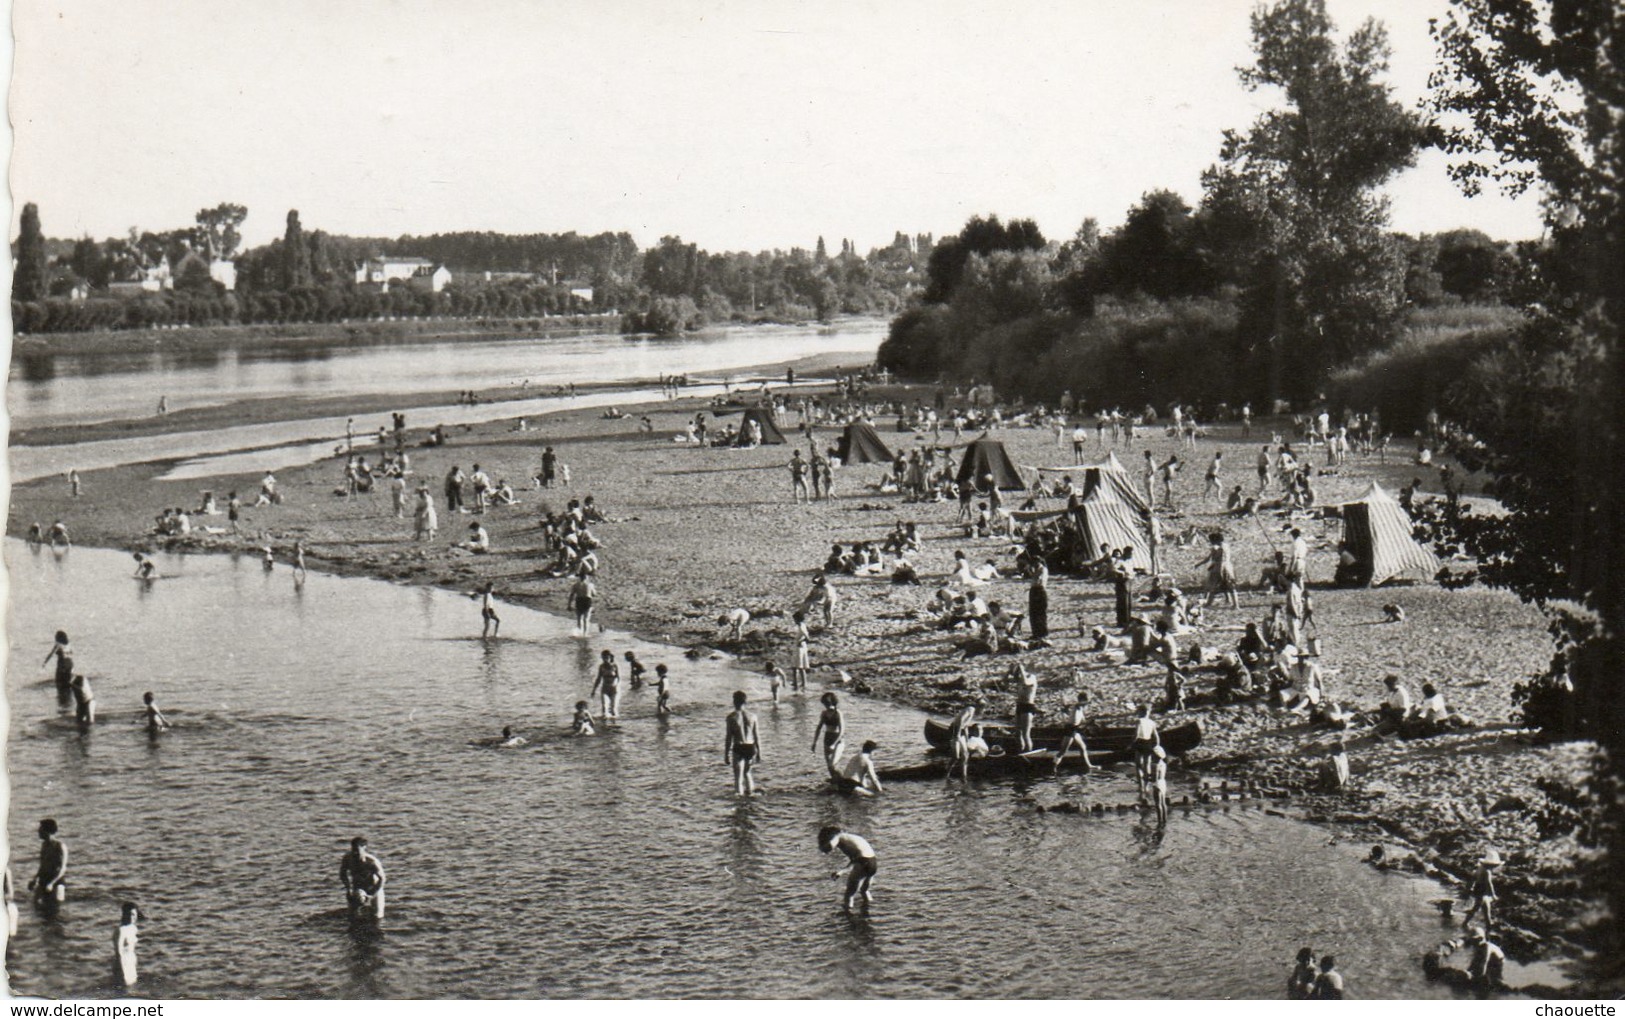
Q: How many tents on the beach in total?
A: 6